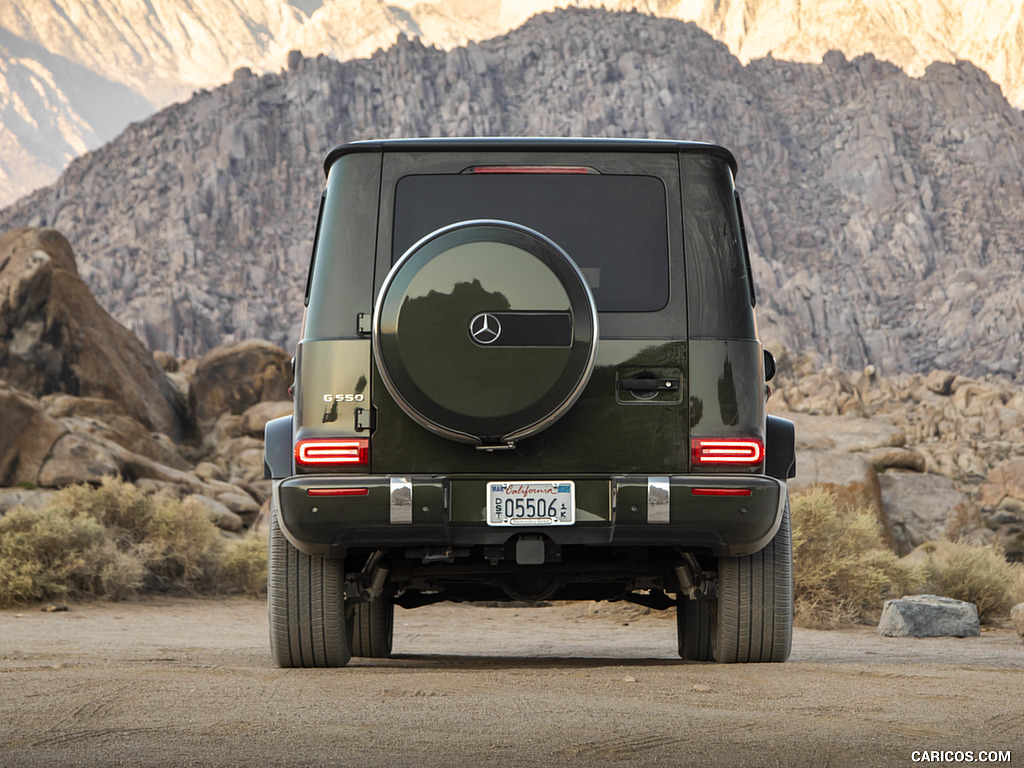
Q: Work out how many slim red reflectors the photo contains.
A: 2